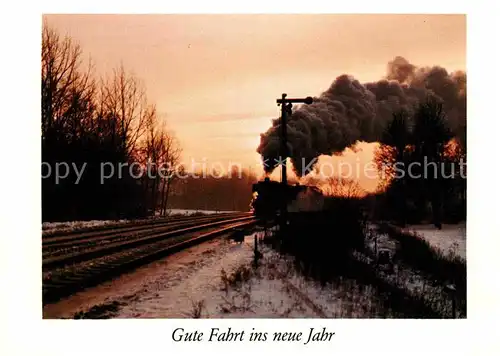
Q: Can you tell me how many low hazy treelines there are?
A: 1